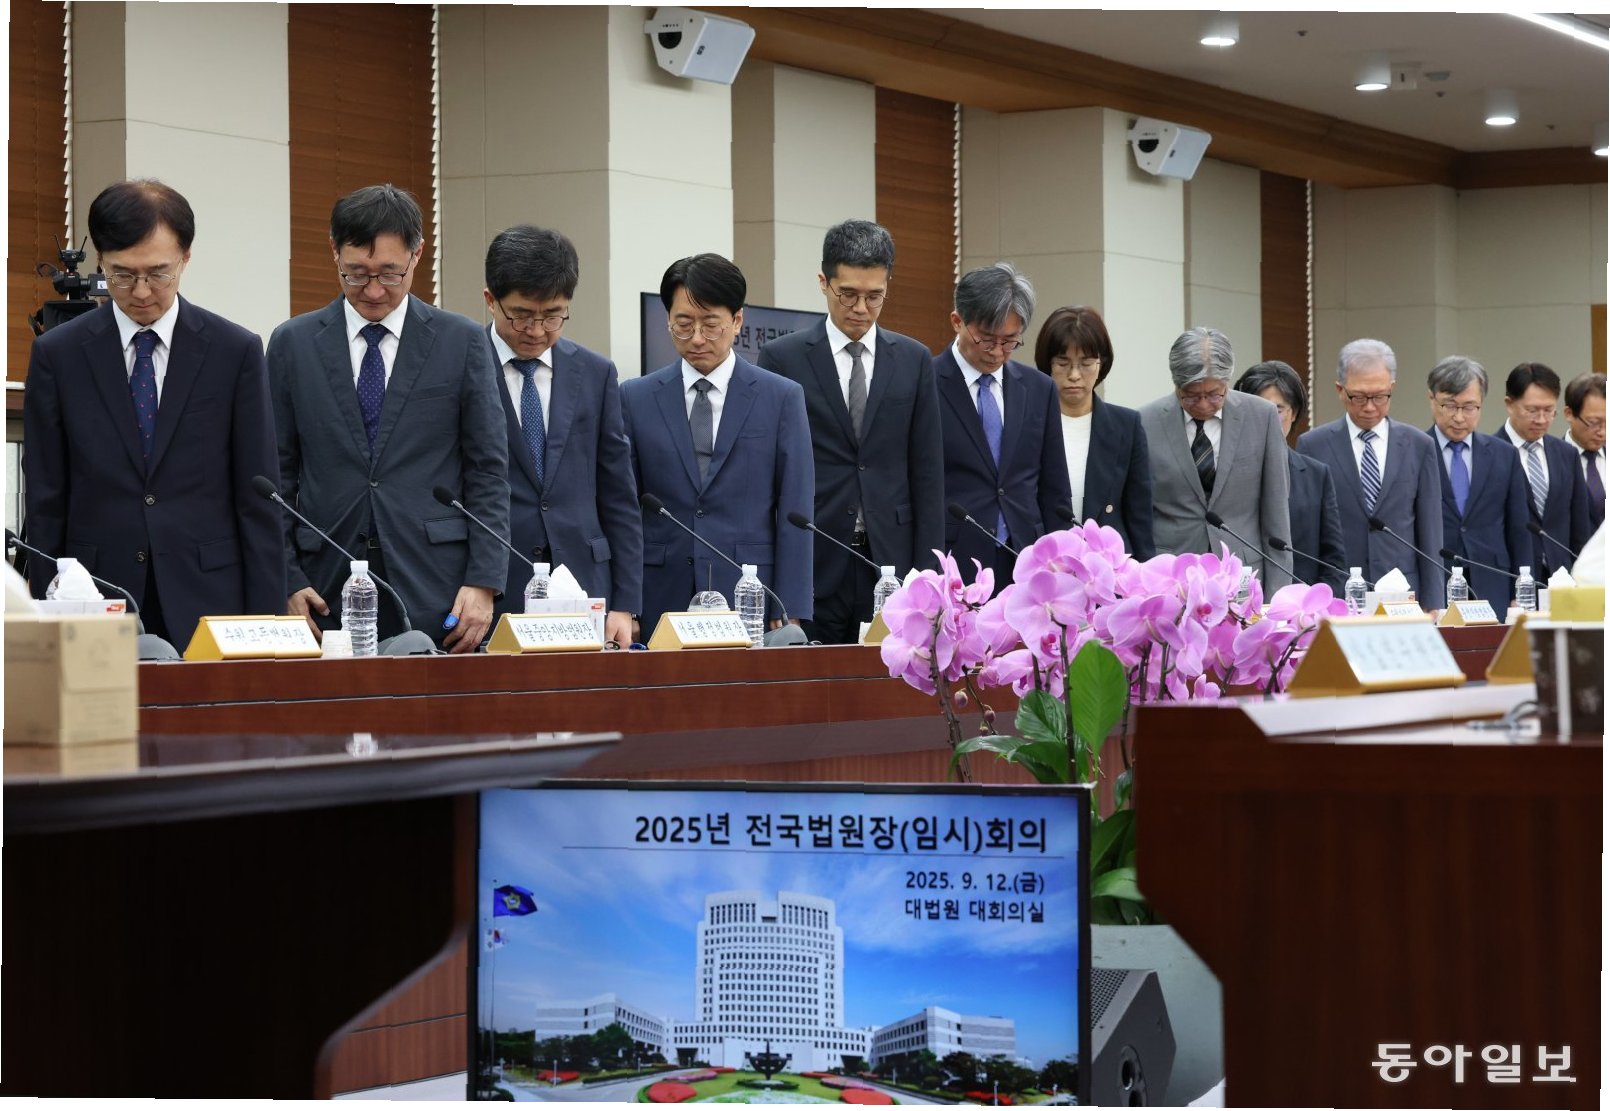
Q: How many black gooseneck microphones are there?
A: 12